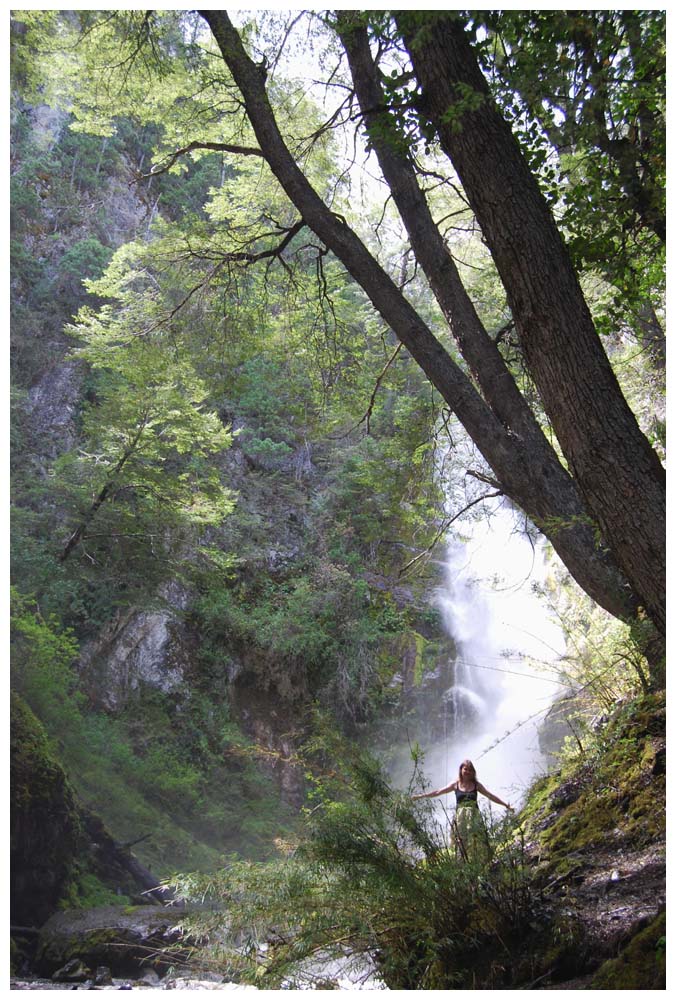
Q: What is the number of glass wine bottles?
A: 0